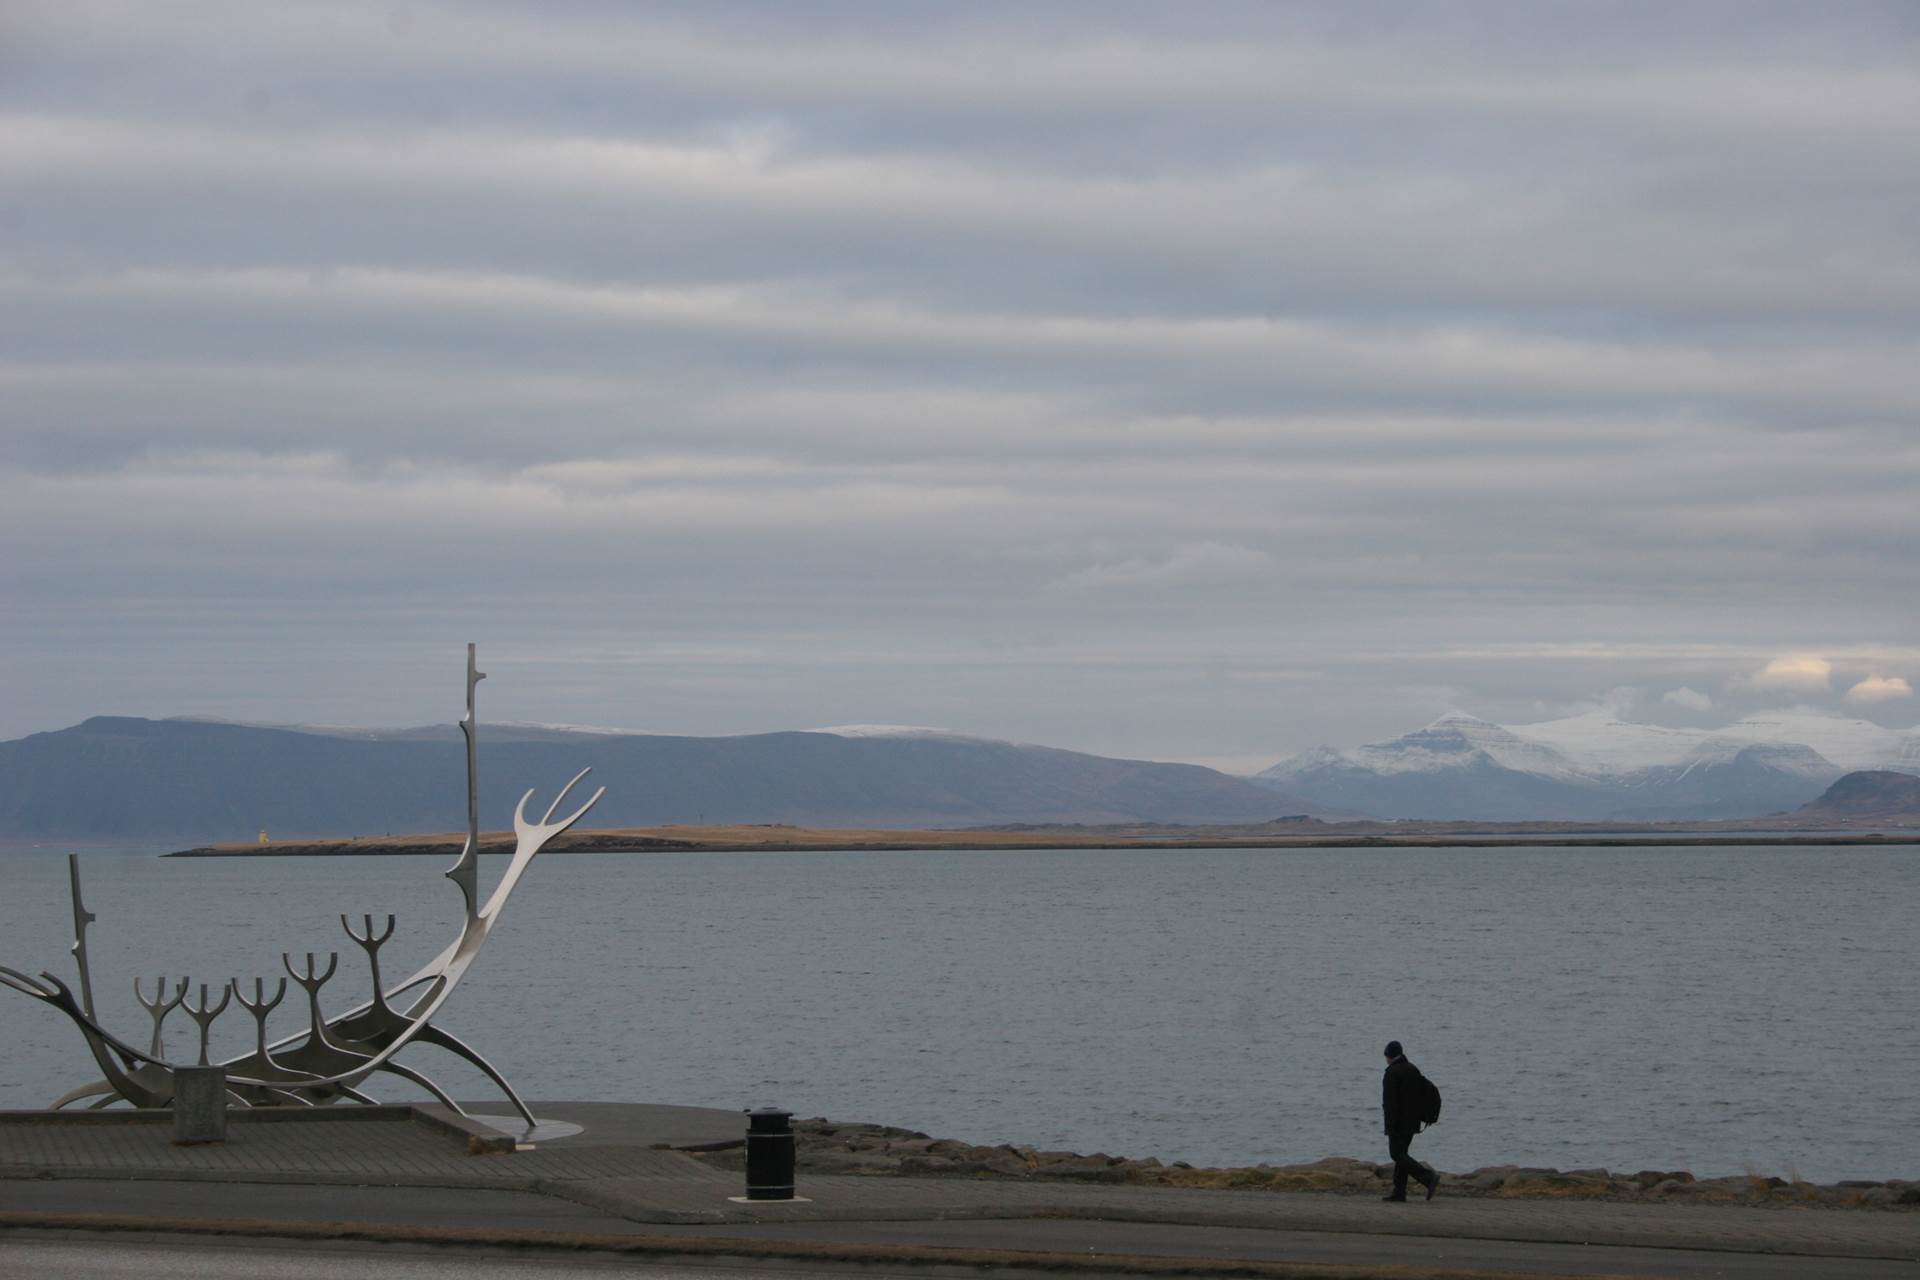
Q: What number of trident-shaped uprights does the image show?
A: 5